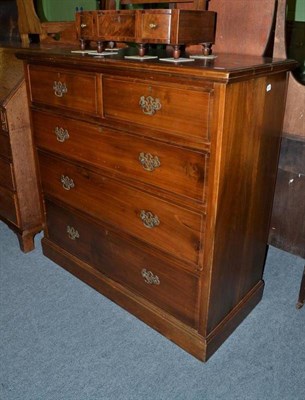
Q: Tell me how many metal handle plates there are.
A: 8